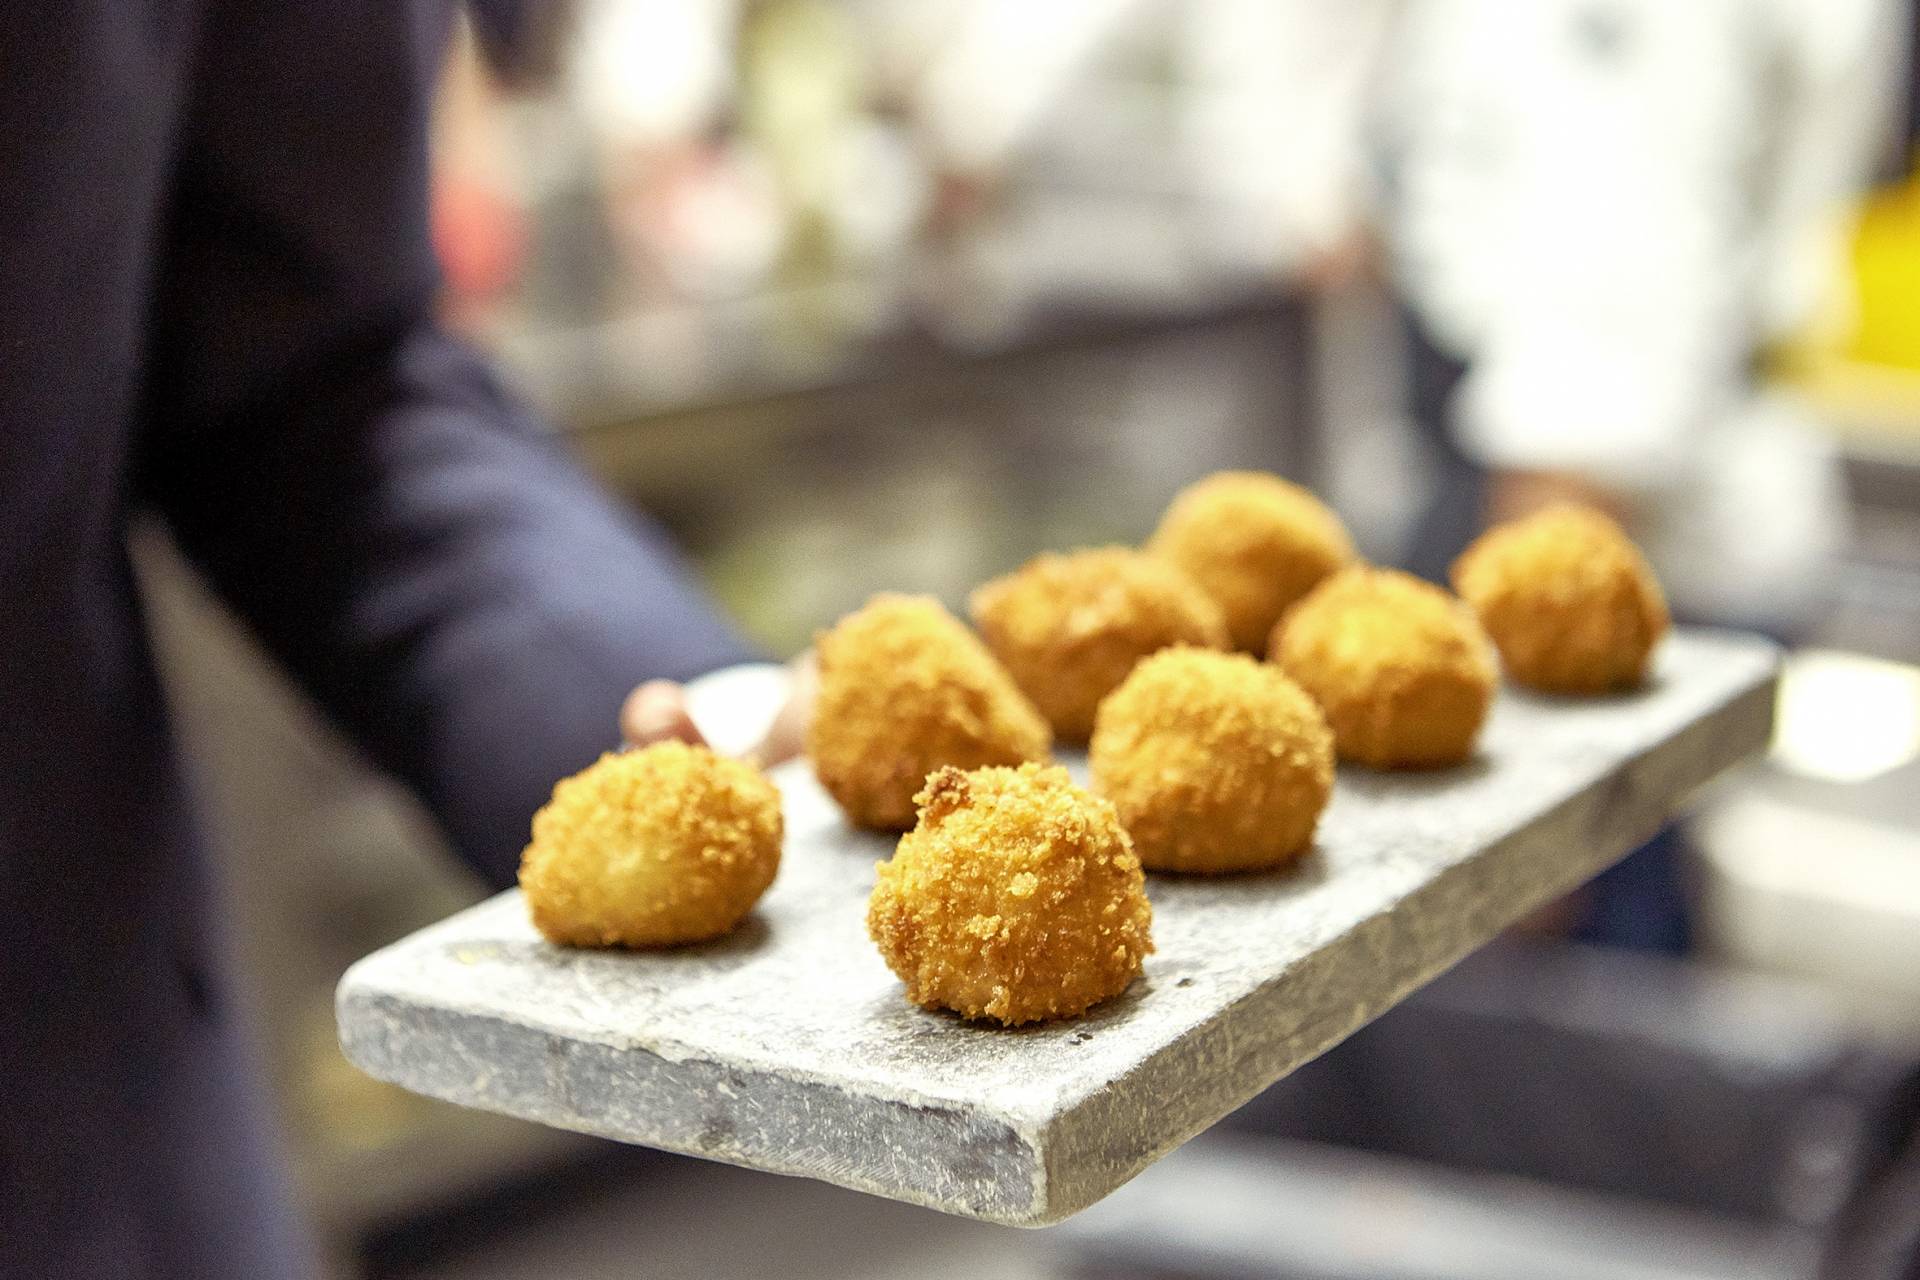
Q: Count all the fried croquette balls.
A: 8